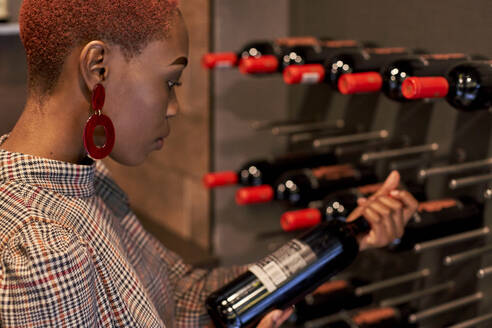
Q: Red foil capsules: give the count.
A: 8